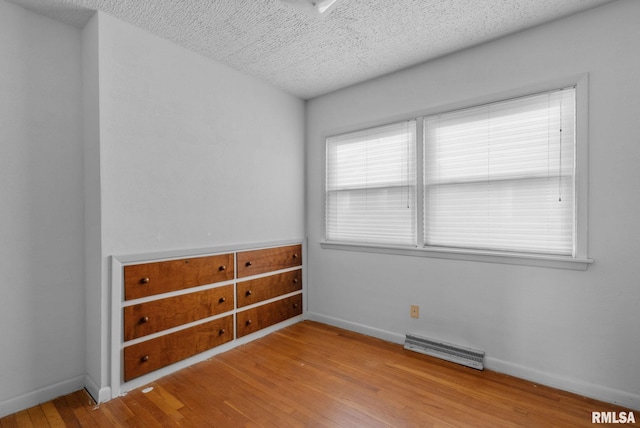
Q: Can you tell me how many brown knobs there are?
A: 12